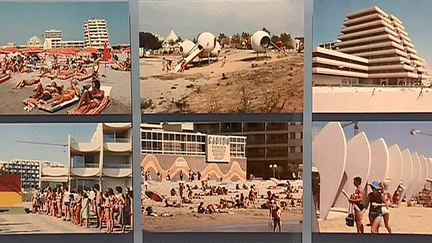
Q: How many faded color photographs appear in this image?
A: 6